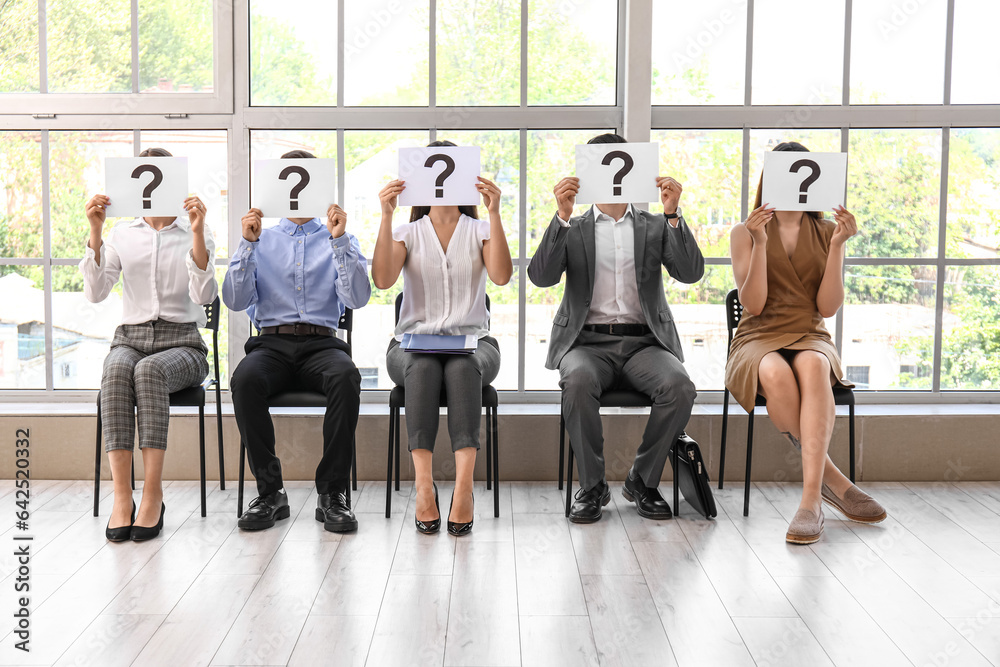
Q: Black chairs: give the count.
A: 5